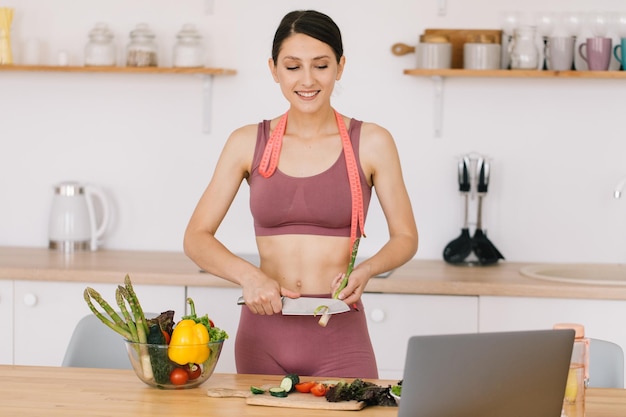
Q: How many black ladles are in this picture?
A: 2